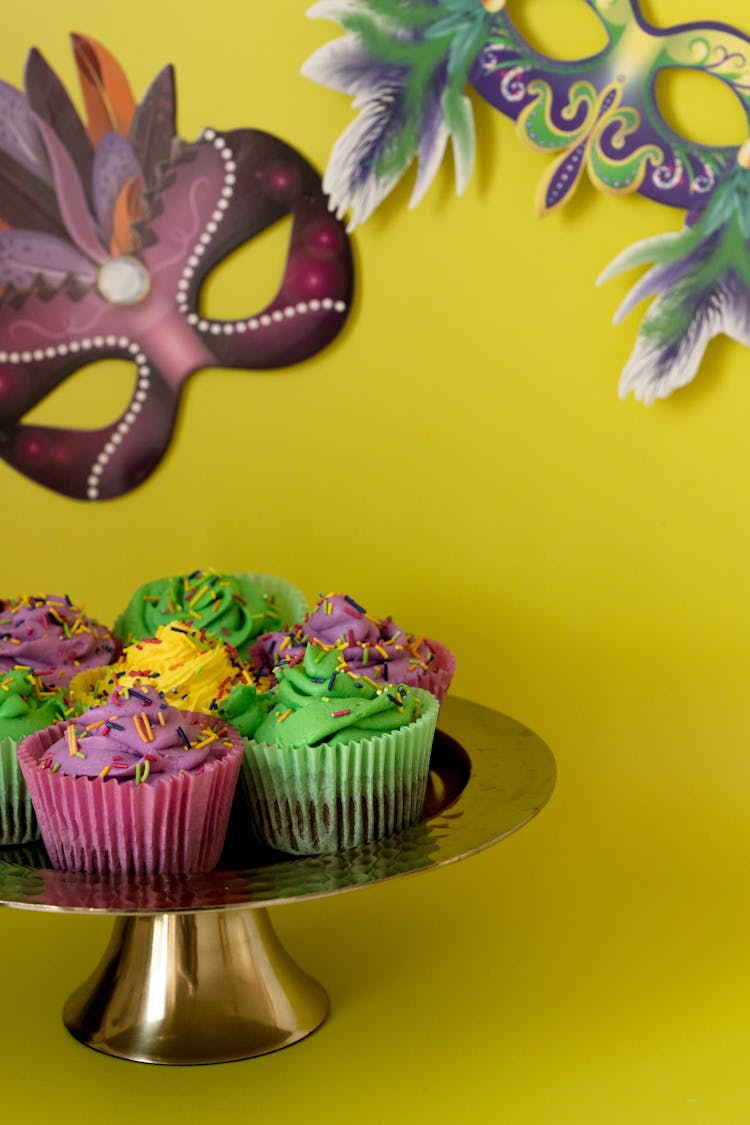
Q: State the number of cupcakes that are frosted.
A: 7